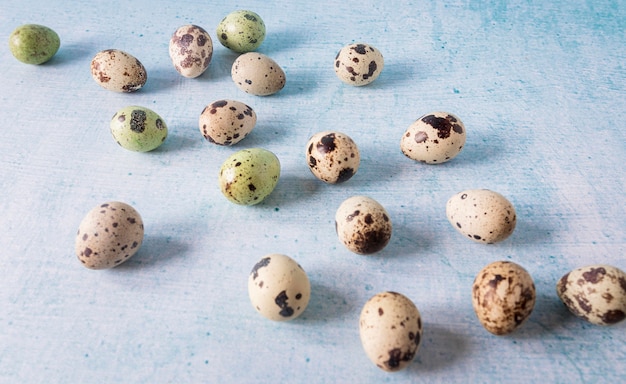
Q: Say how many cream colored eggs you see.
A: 14